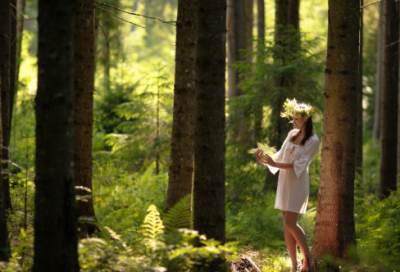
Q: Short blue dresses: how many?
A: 0